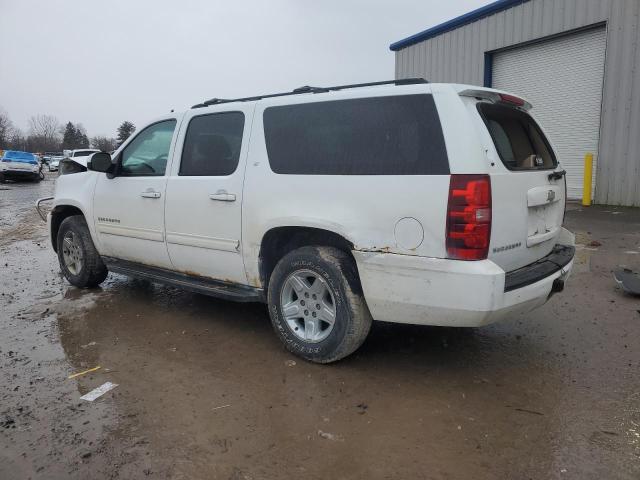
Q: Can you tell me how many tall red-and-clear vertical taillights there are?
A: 1